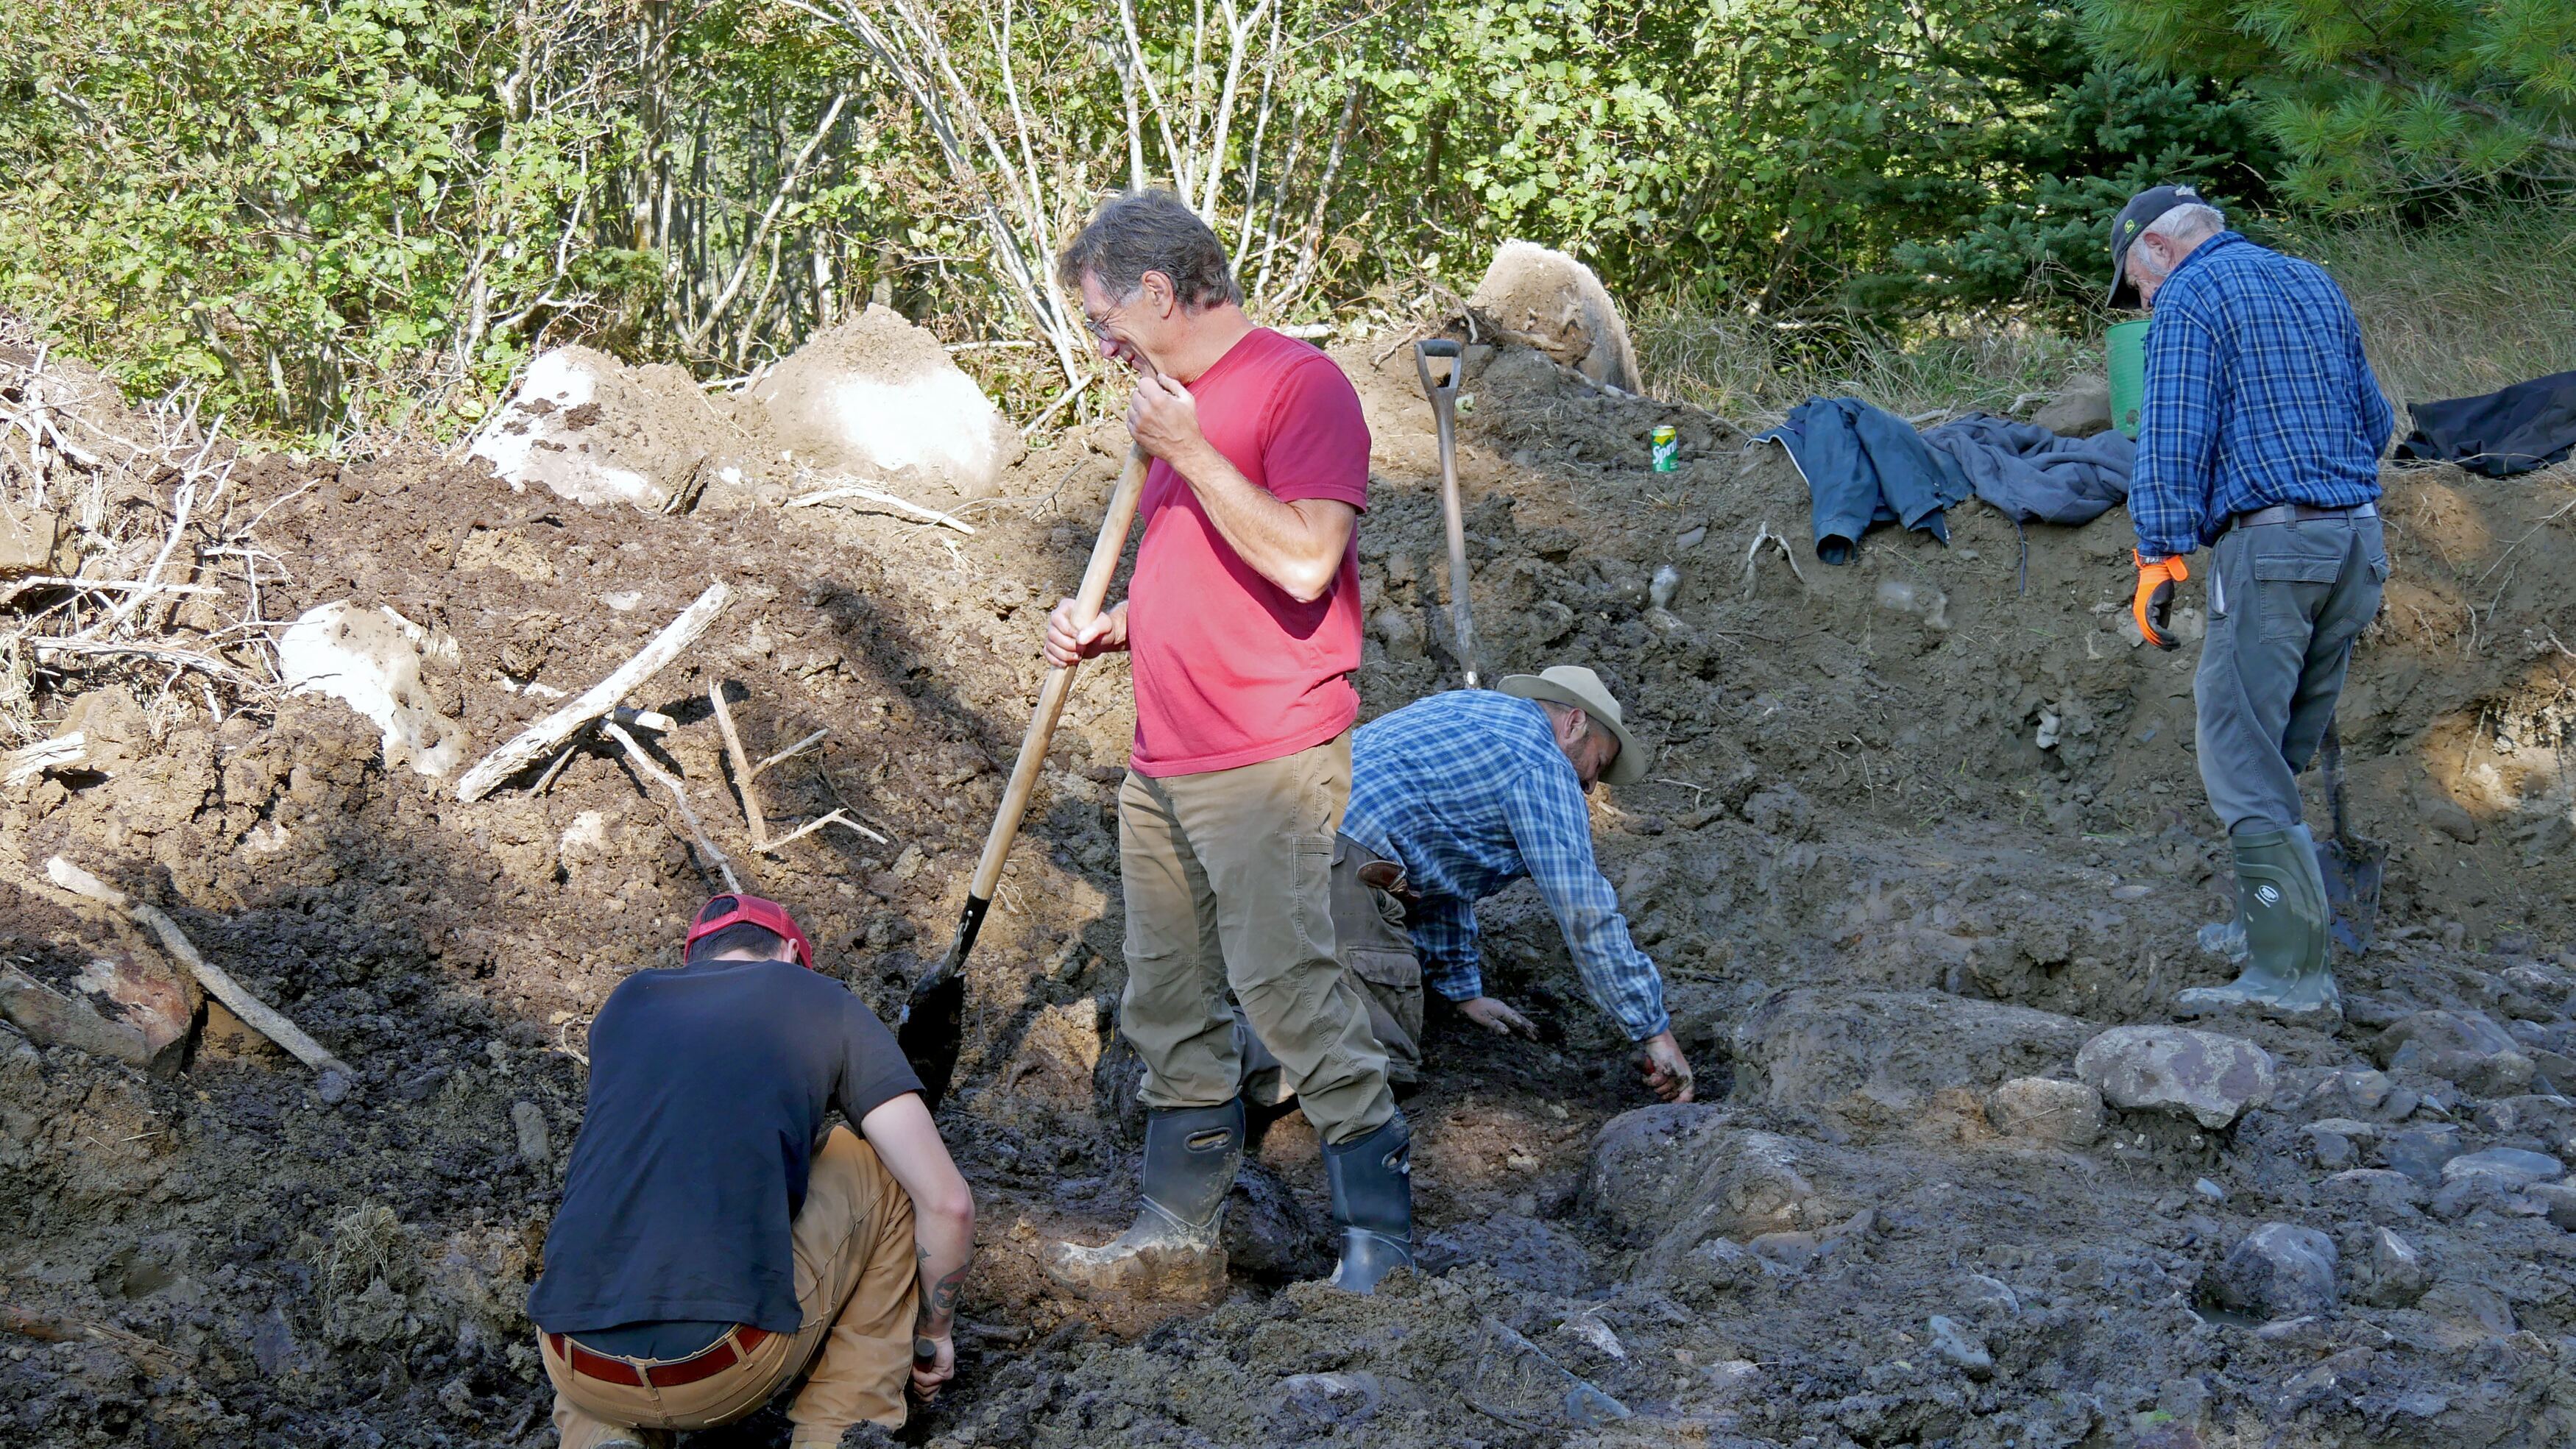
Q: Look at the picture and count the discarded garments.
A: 3